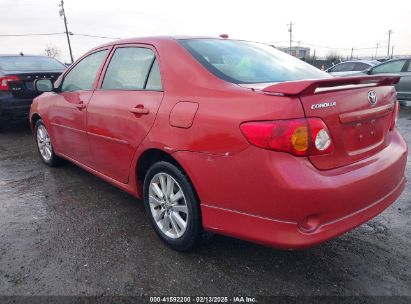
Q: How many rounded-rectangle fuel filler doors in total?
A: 1